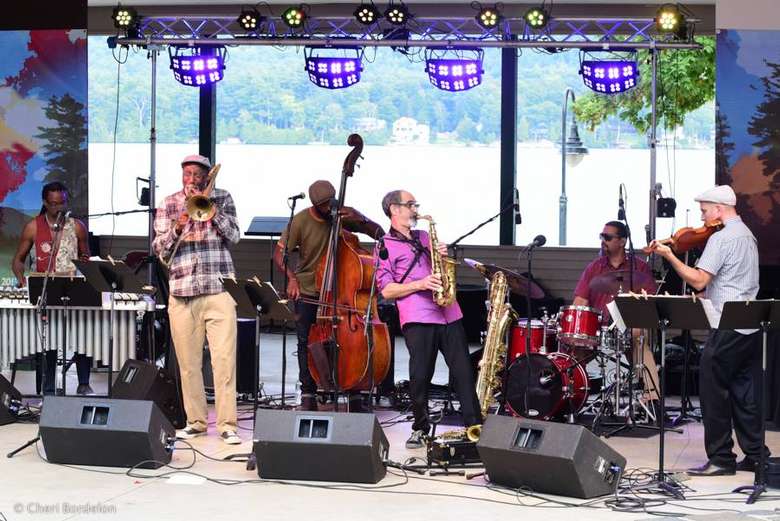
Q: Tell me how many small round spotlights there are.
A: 8